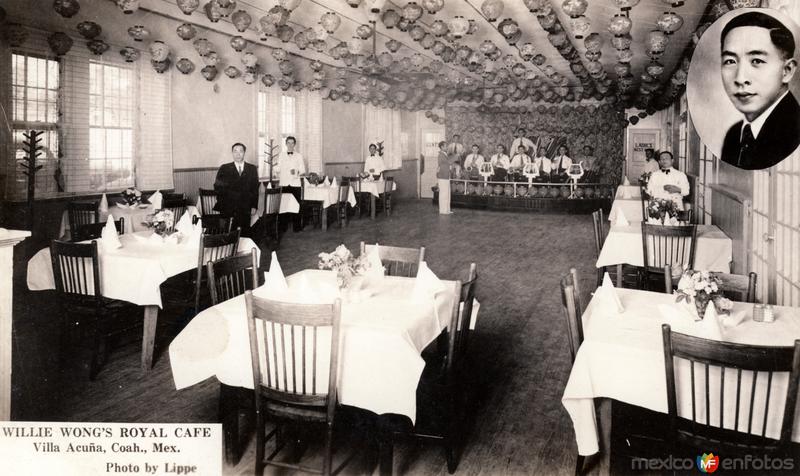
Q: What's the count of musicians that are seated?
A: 6